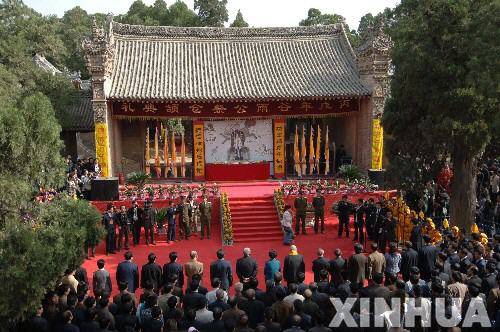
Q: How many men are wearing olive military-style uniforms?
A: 4